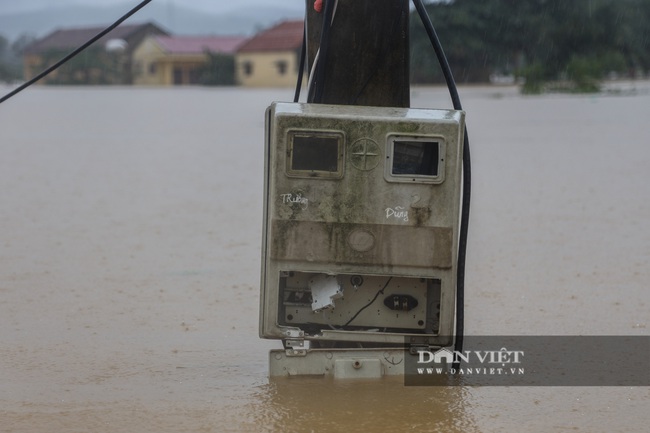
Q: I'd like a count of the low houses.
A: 3